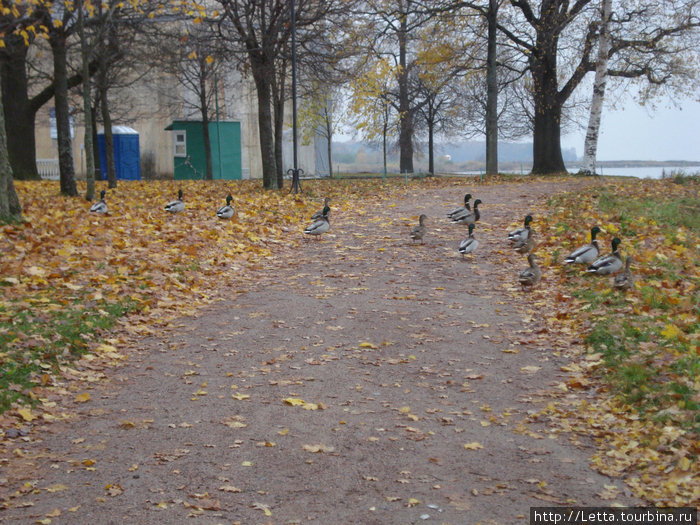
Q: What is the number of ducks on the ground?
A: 15